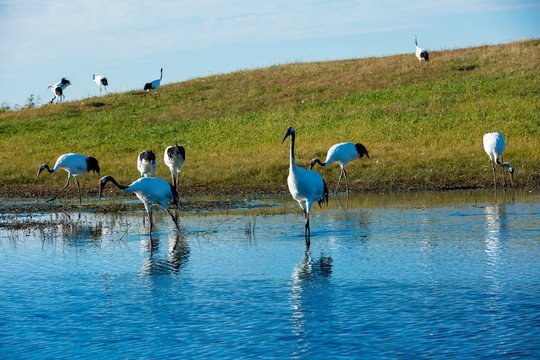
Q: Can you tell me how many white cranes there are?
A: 12